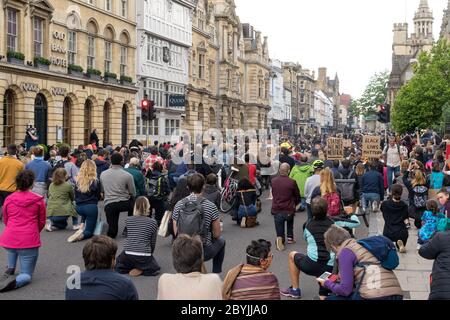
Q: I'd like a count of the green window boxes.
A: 6